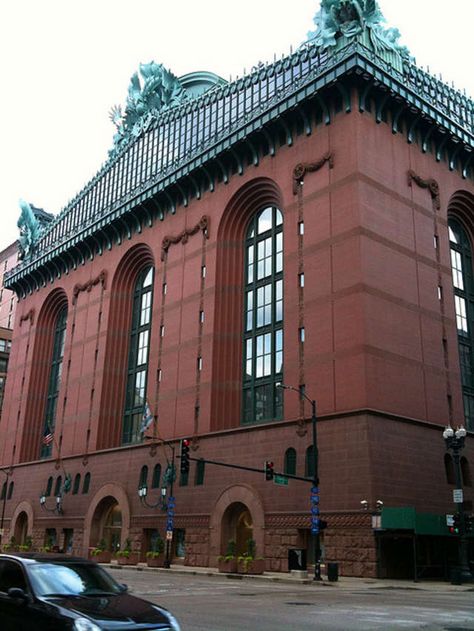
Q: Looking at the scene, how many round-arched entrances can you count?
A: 3